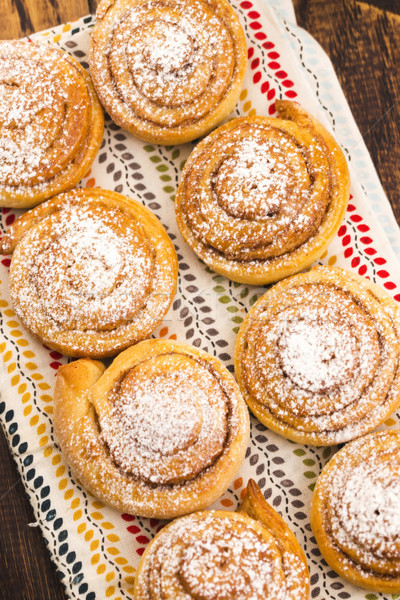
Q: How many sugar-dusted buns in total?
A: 8